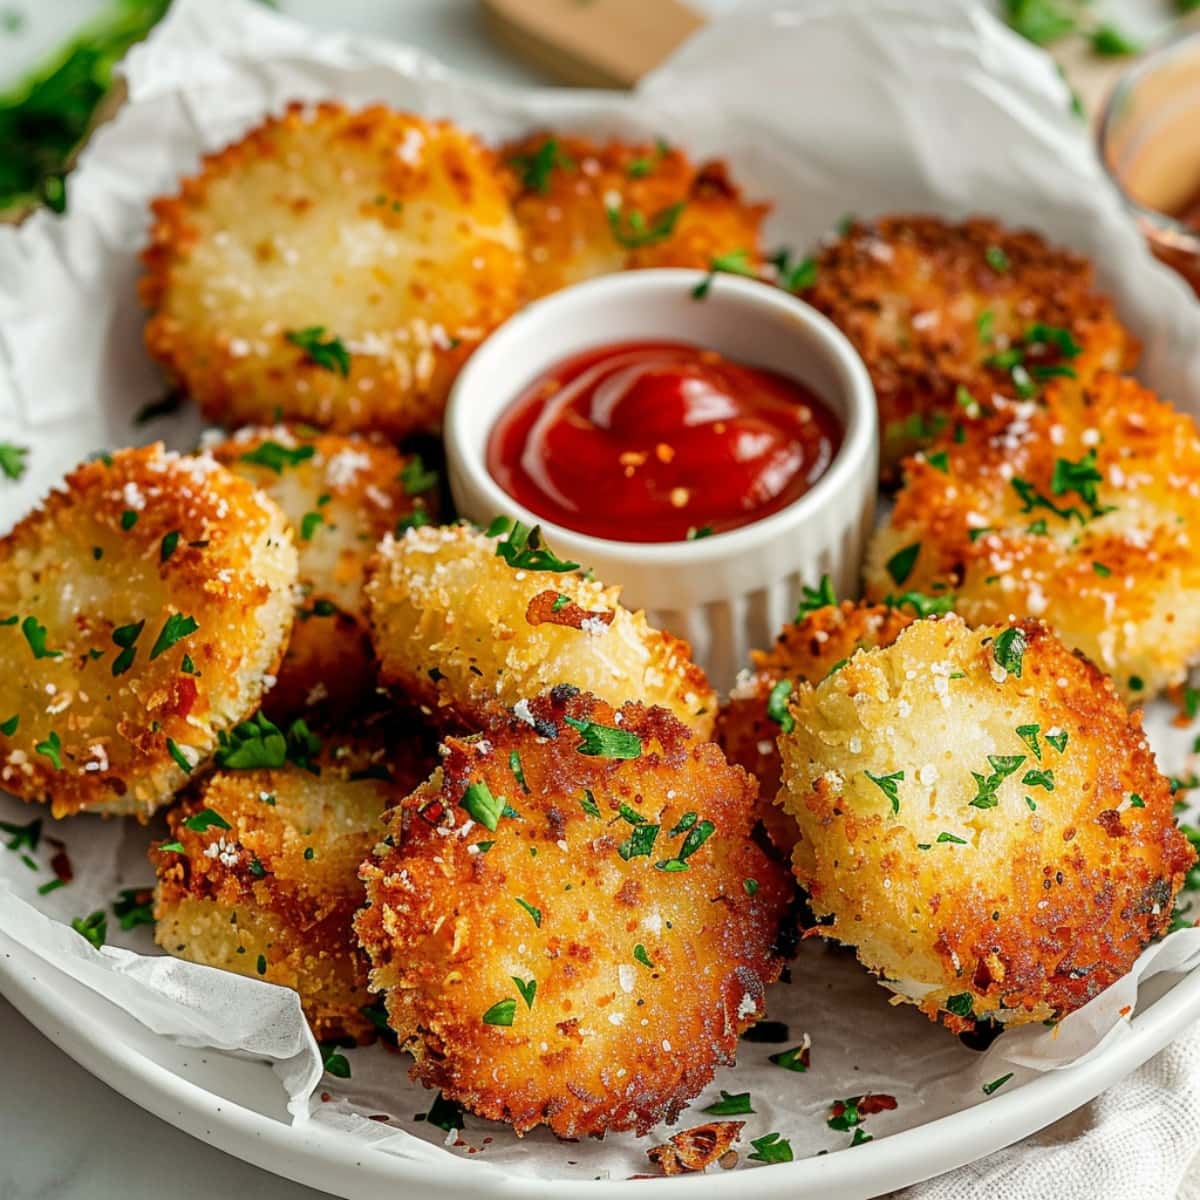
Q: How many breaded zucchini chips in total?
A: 11